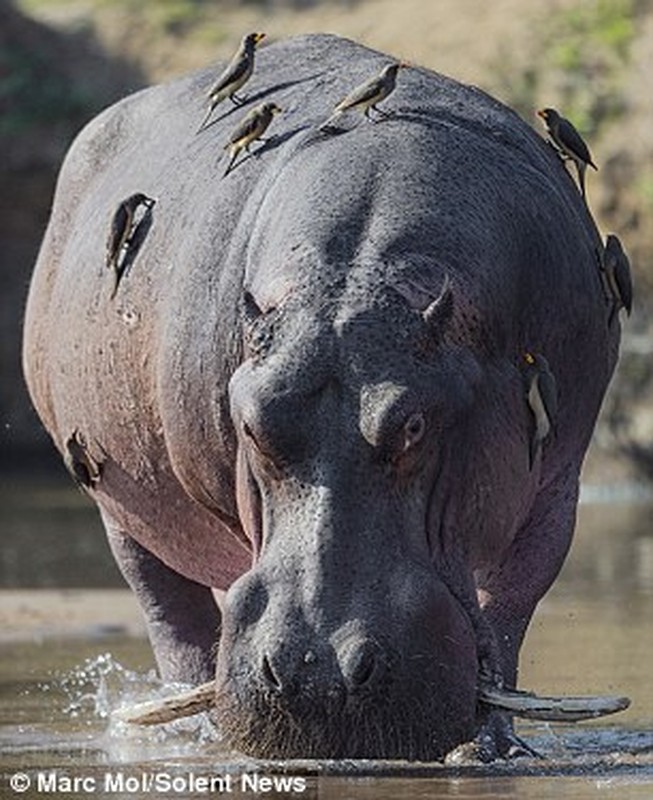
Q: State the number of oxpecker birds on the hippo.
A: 8